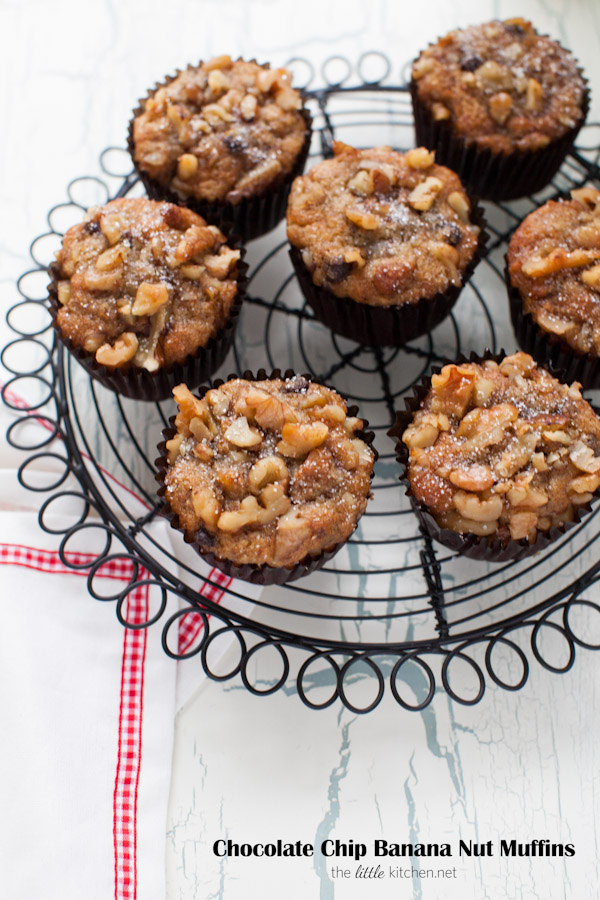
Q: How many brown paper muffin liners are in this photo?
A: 7